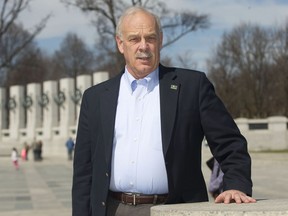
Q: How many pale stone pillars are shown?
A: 7